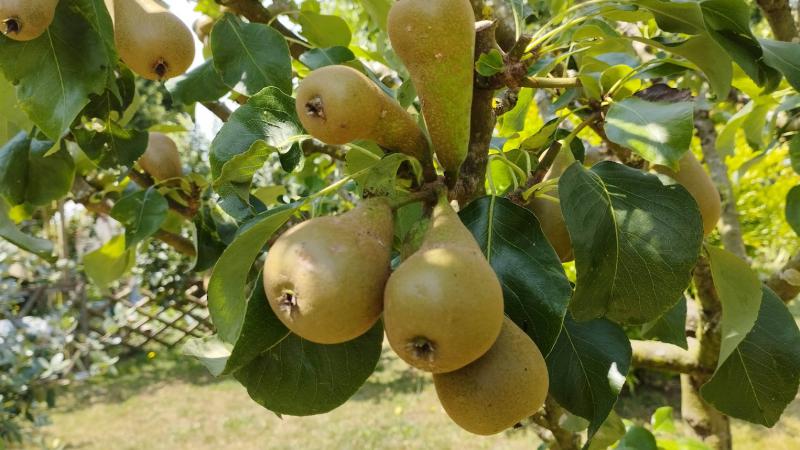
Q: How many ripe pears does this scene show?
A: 10